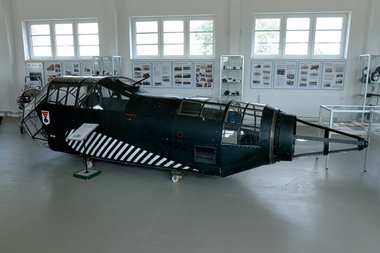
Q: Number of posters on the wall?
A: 12